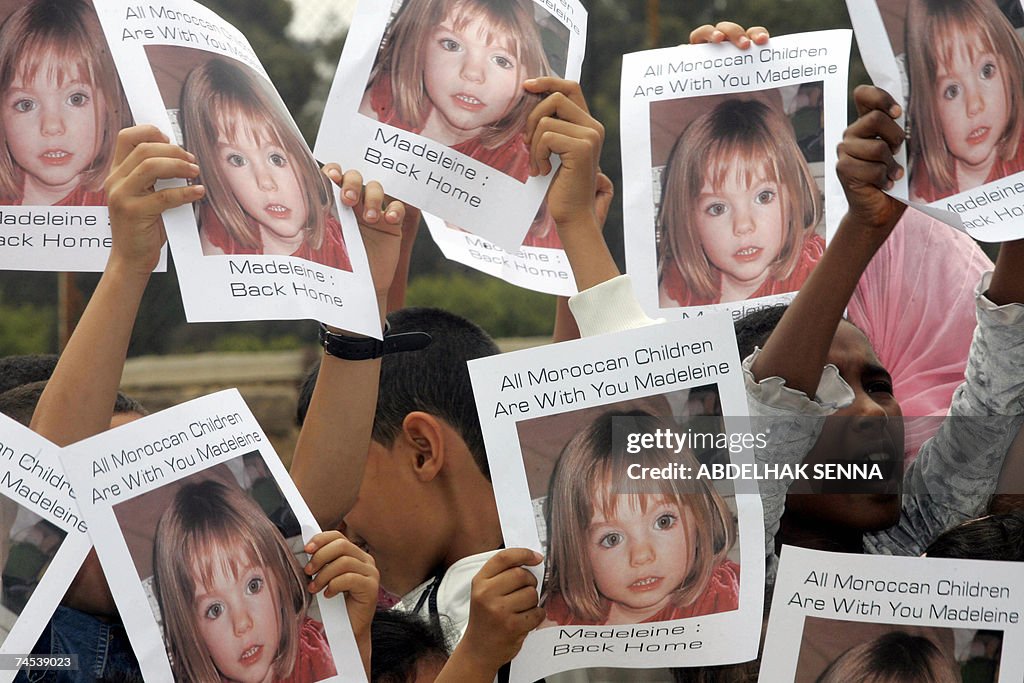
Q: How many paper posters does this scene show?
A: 10